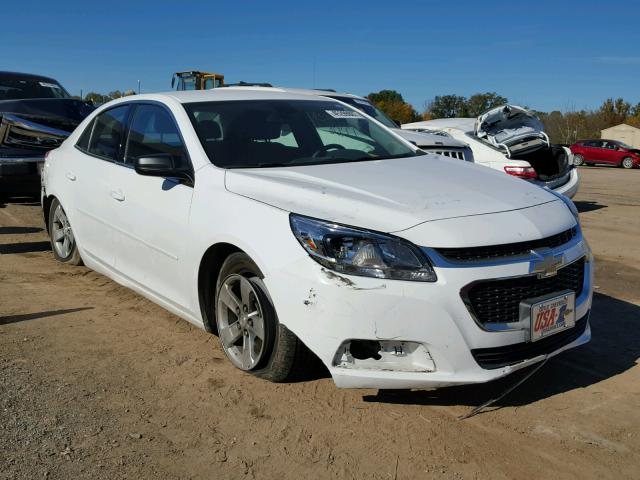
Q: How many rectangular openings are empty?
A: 1